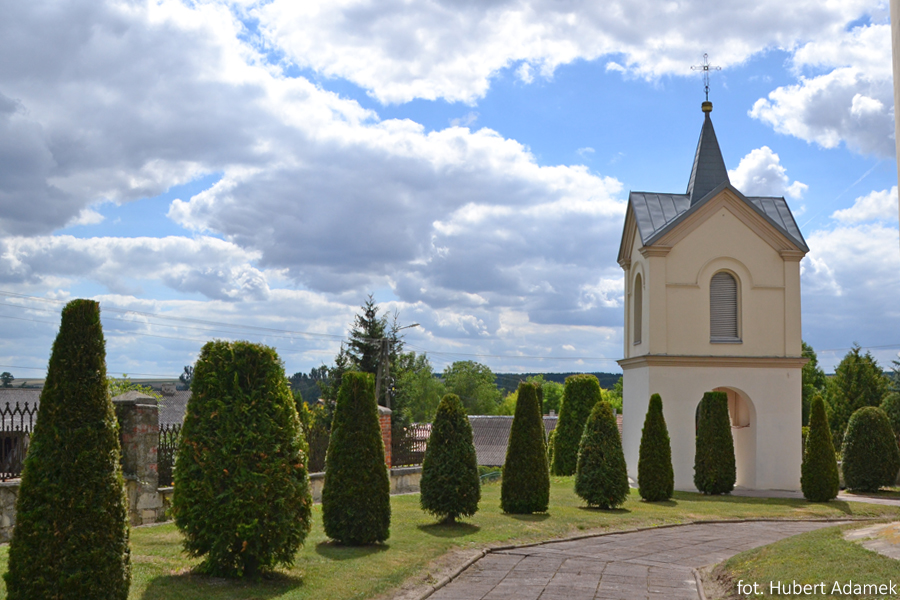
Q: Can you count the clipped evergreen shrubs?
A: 11